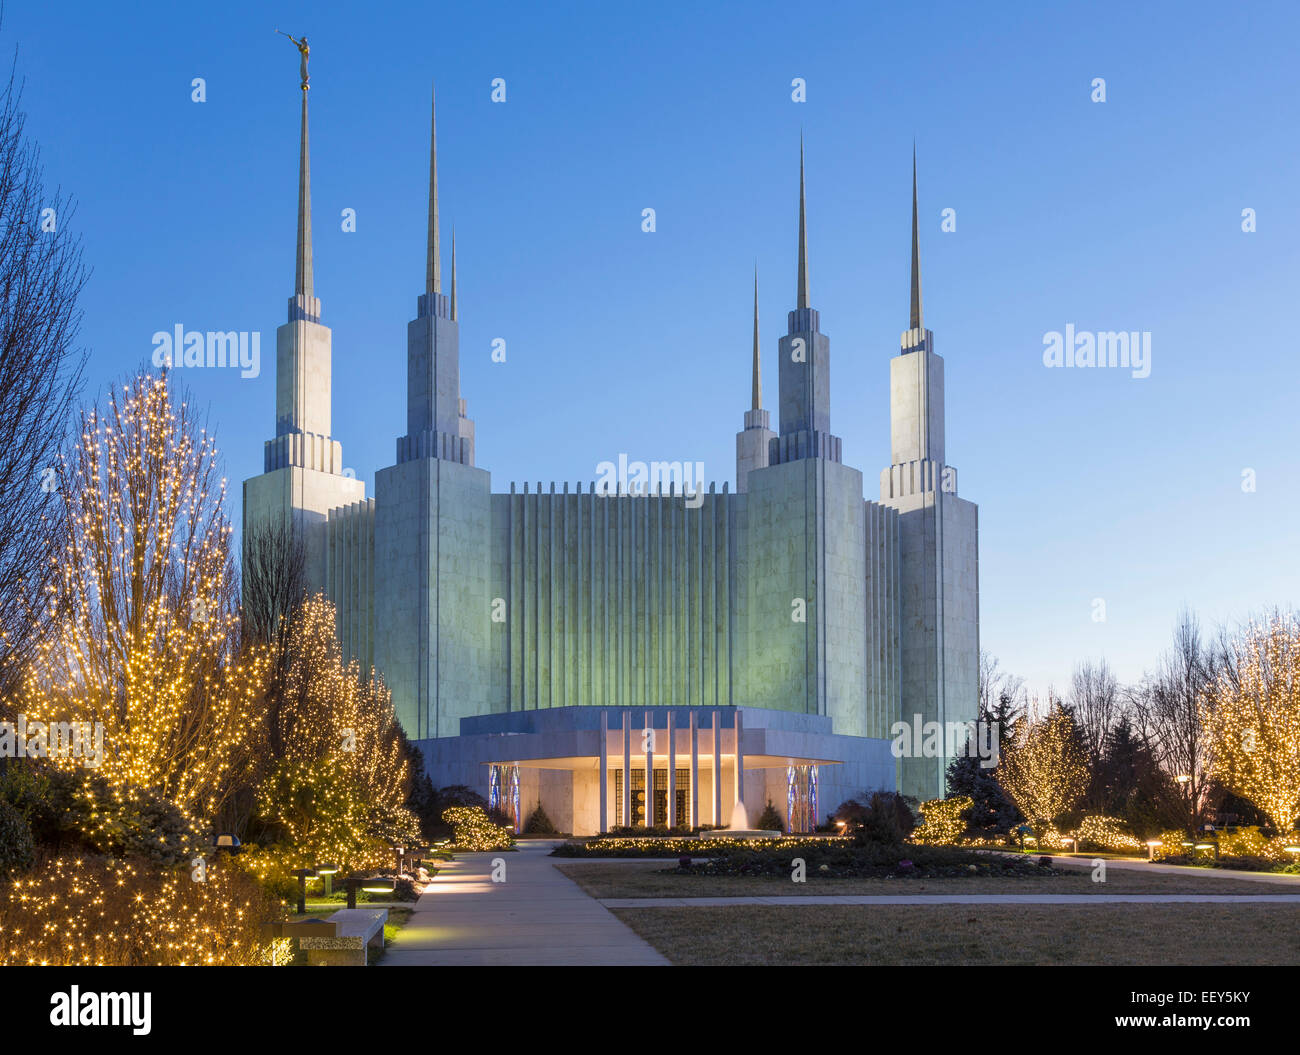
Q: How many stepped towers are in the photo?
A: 6